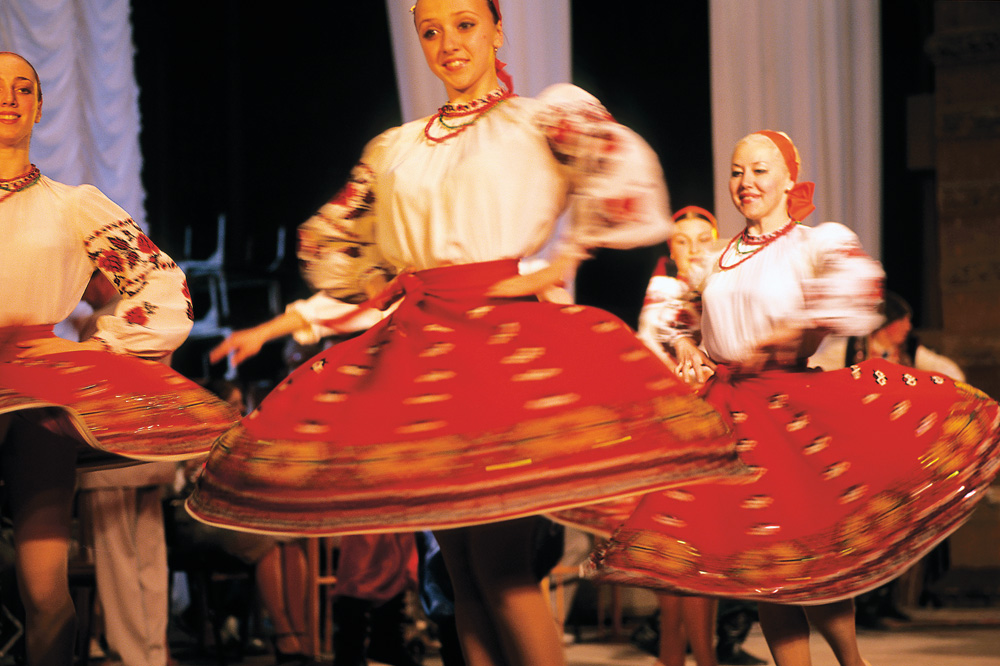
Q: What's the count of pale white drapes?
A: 3